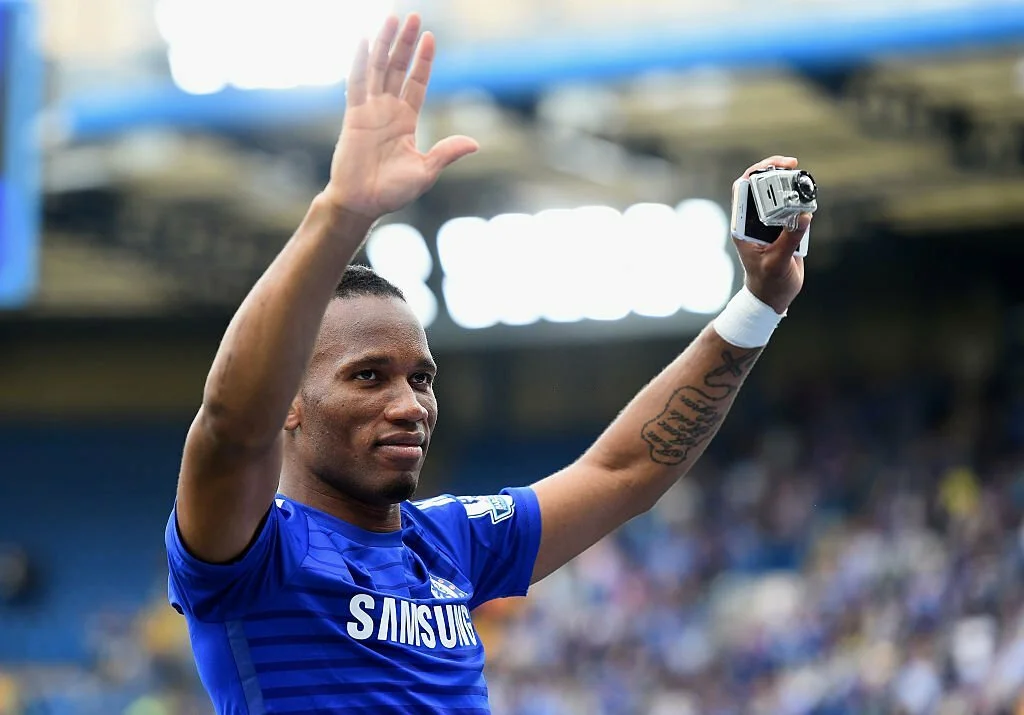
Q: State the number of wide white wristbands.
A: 1